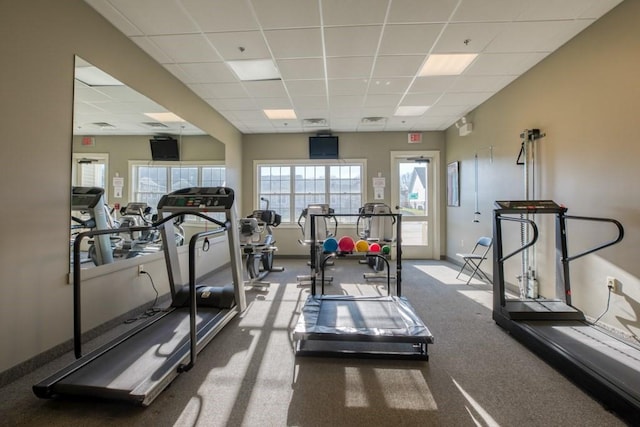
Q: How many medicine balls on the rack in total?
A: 5